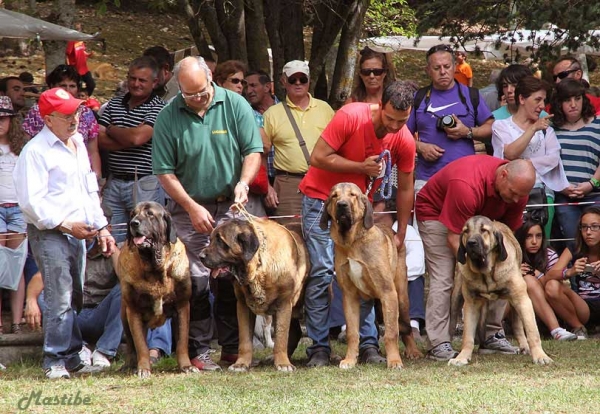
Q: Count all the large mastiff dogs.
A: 4